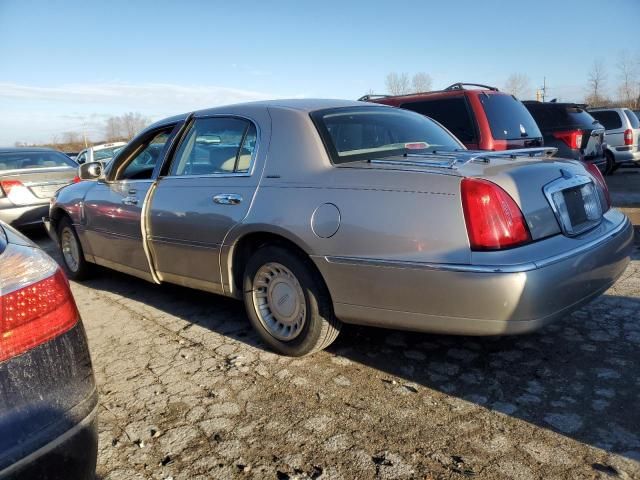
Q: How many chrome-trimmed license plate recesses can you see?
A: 1